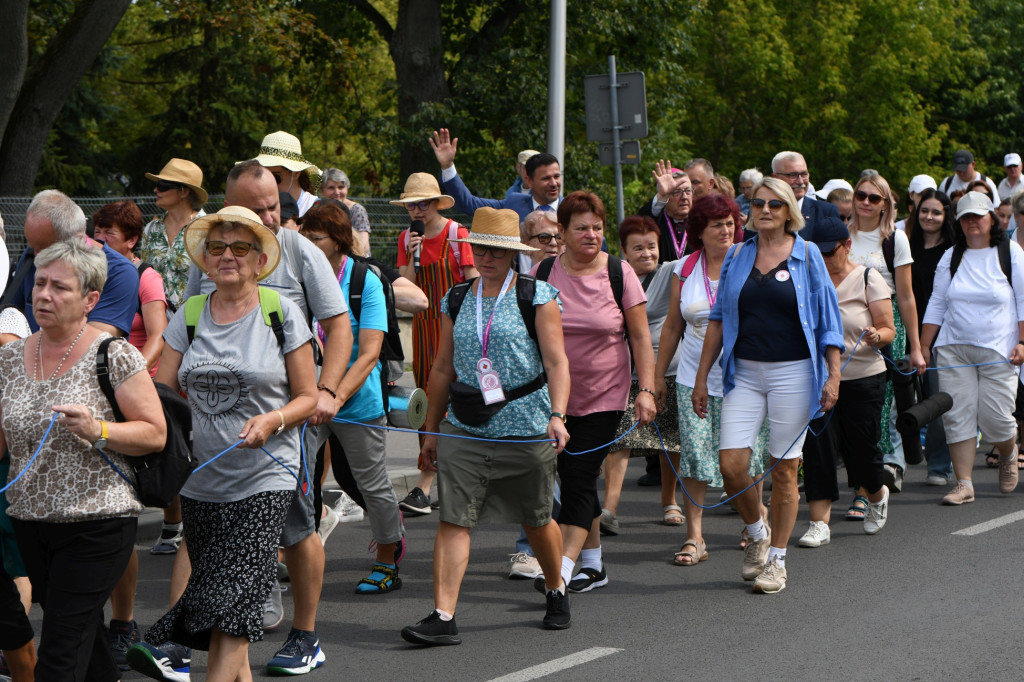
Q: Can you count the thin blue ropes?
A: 1